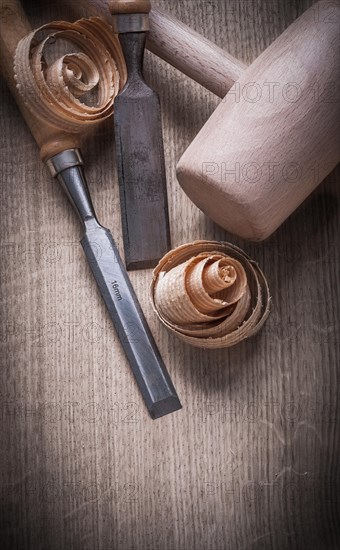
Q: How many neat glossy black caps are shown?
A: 0